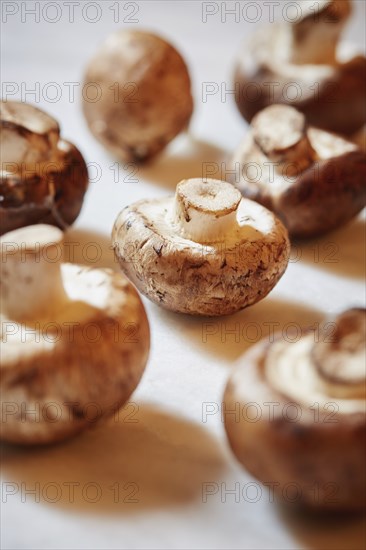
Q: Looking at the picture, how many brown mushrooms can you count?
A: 7